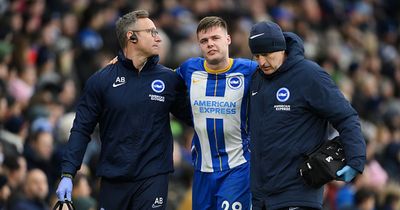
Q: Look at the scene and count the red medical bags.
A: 0